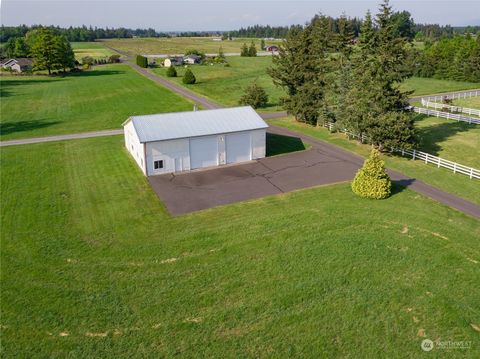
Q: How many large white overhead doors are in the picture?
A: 2